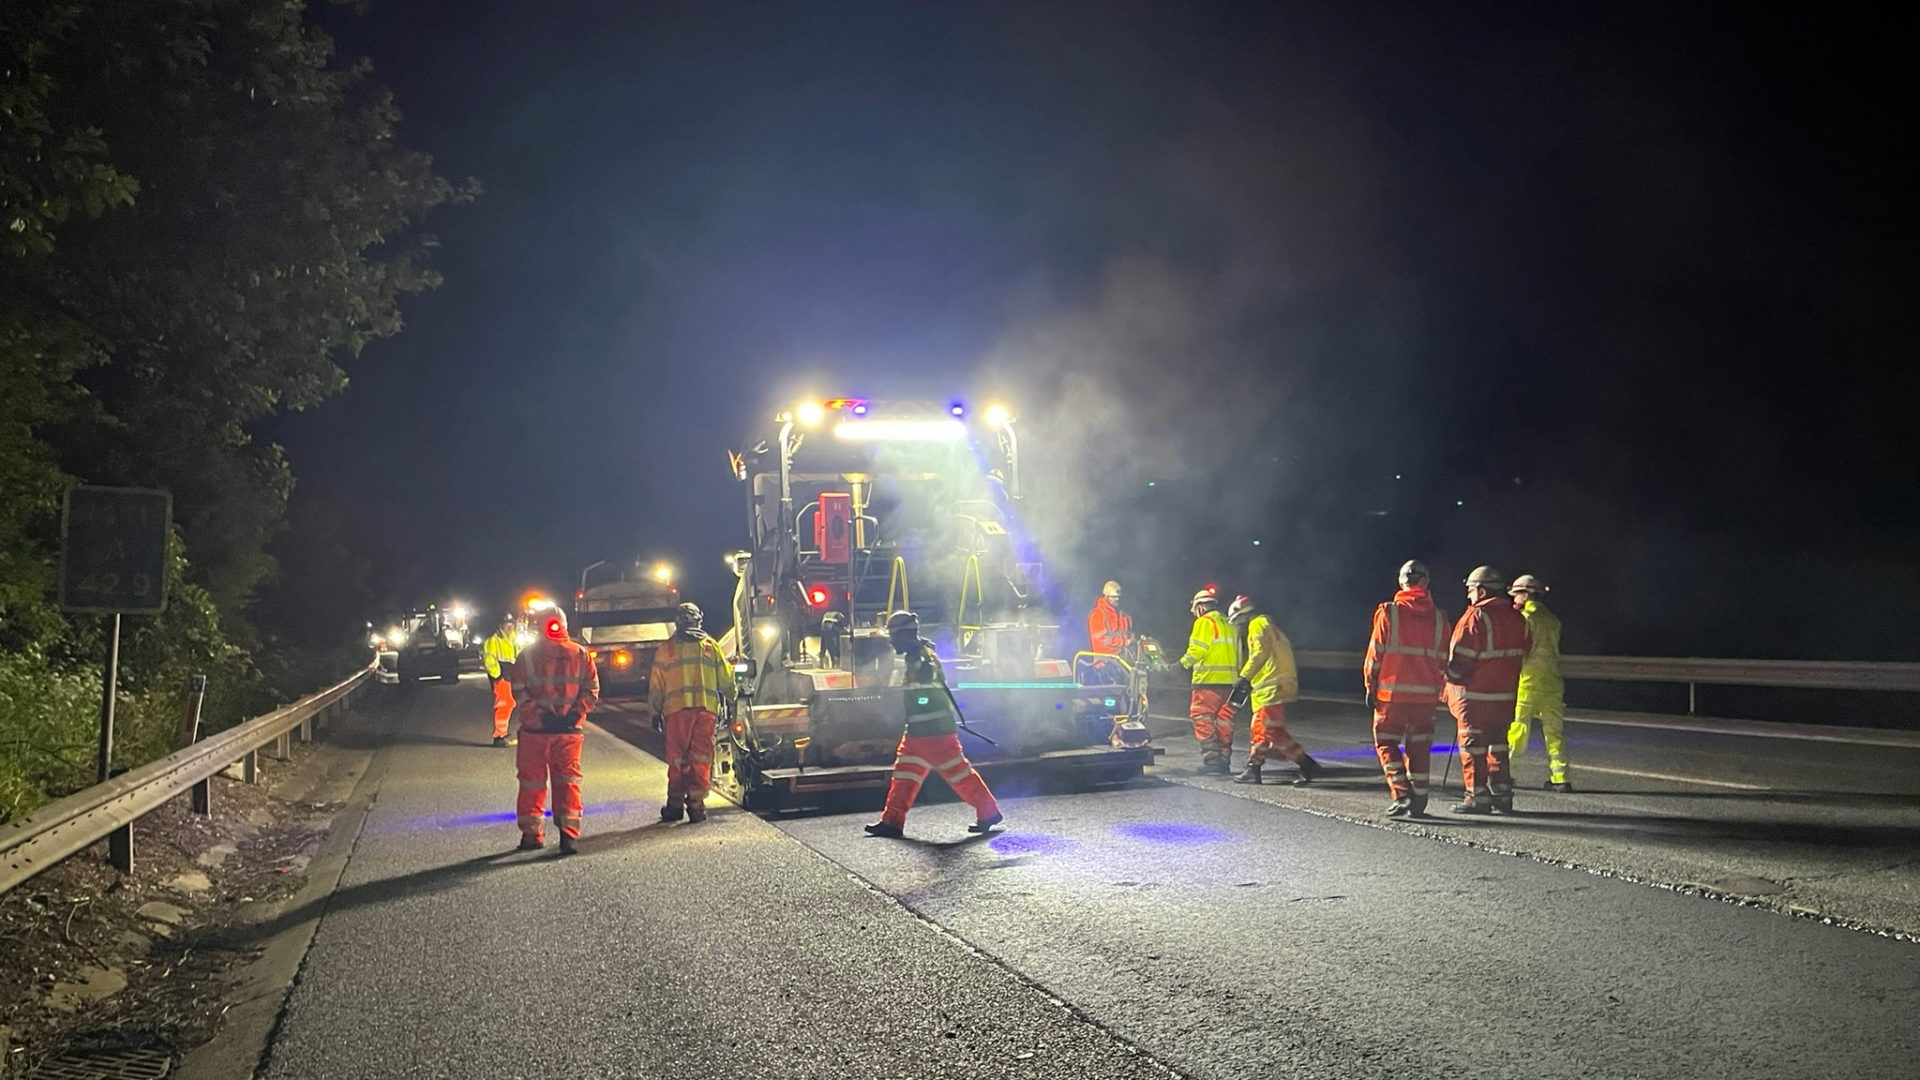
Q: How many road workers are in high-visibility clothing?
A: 10